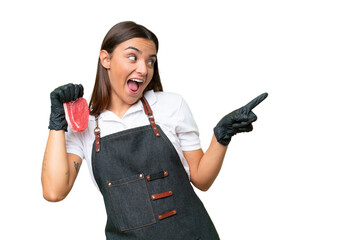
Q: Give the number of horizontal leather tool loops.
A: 3